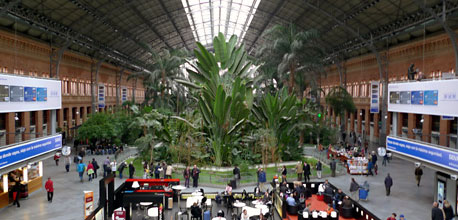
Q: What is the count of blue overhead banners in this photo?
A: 2